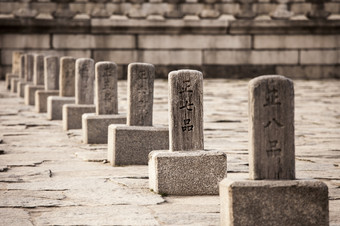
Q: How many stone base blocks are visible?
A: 11